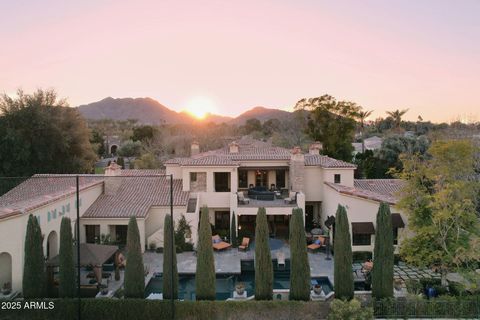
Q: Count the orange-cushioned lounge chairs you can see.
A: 3